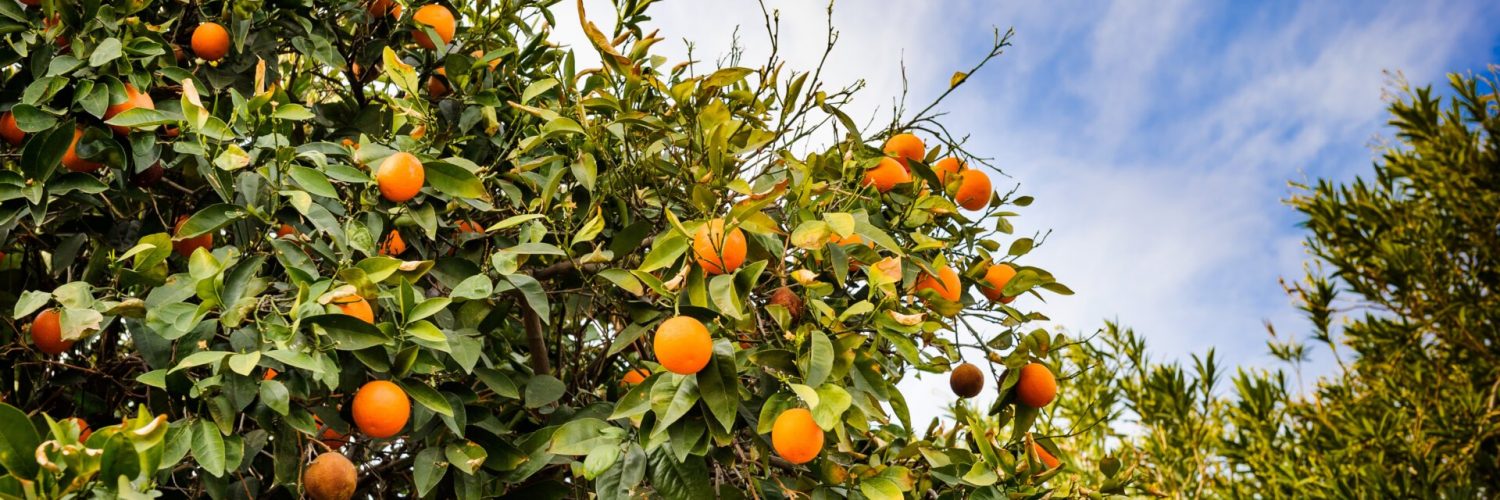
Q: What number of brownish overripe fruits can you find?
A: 3